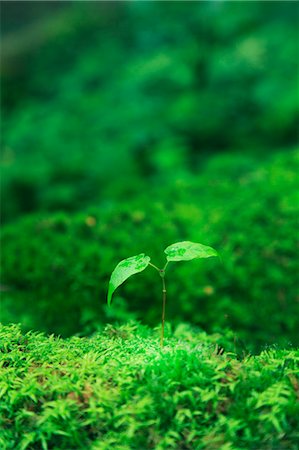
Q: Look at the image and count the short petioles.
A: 2